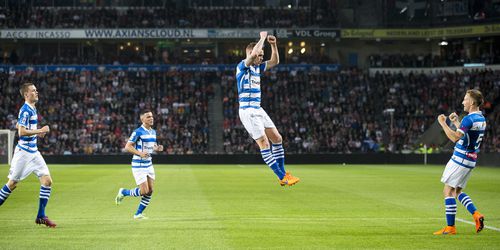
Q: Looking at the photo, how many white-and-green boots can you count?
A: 2